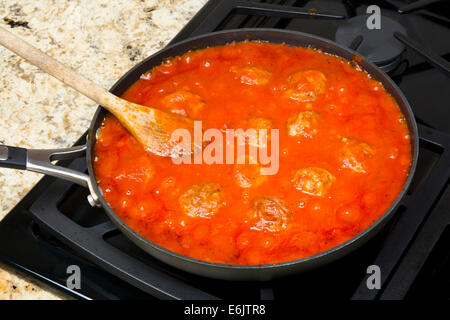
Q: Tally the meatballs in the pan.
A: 11